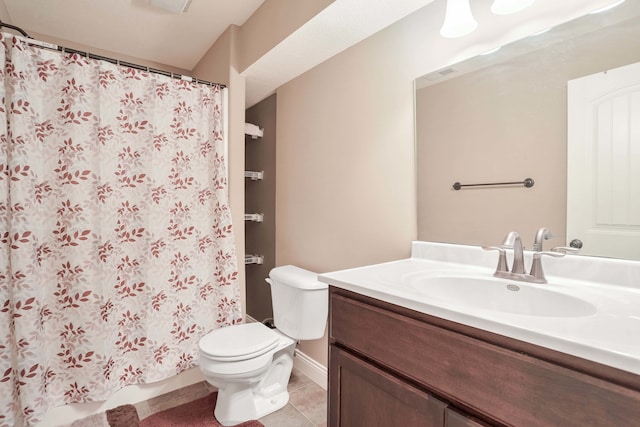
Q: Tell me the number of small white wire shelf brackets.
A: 4